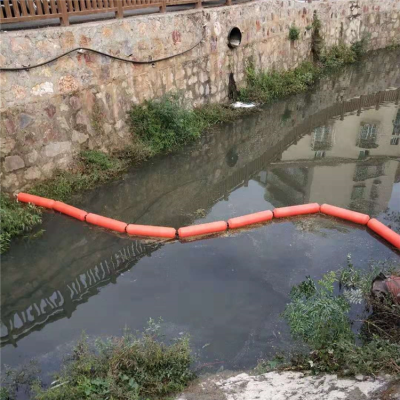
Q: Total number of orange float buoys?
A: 9